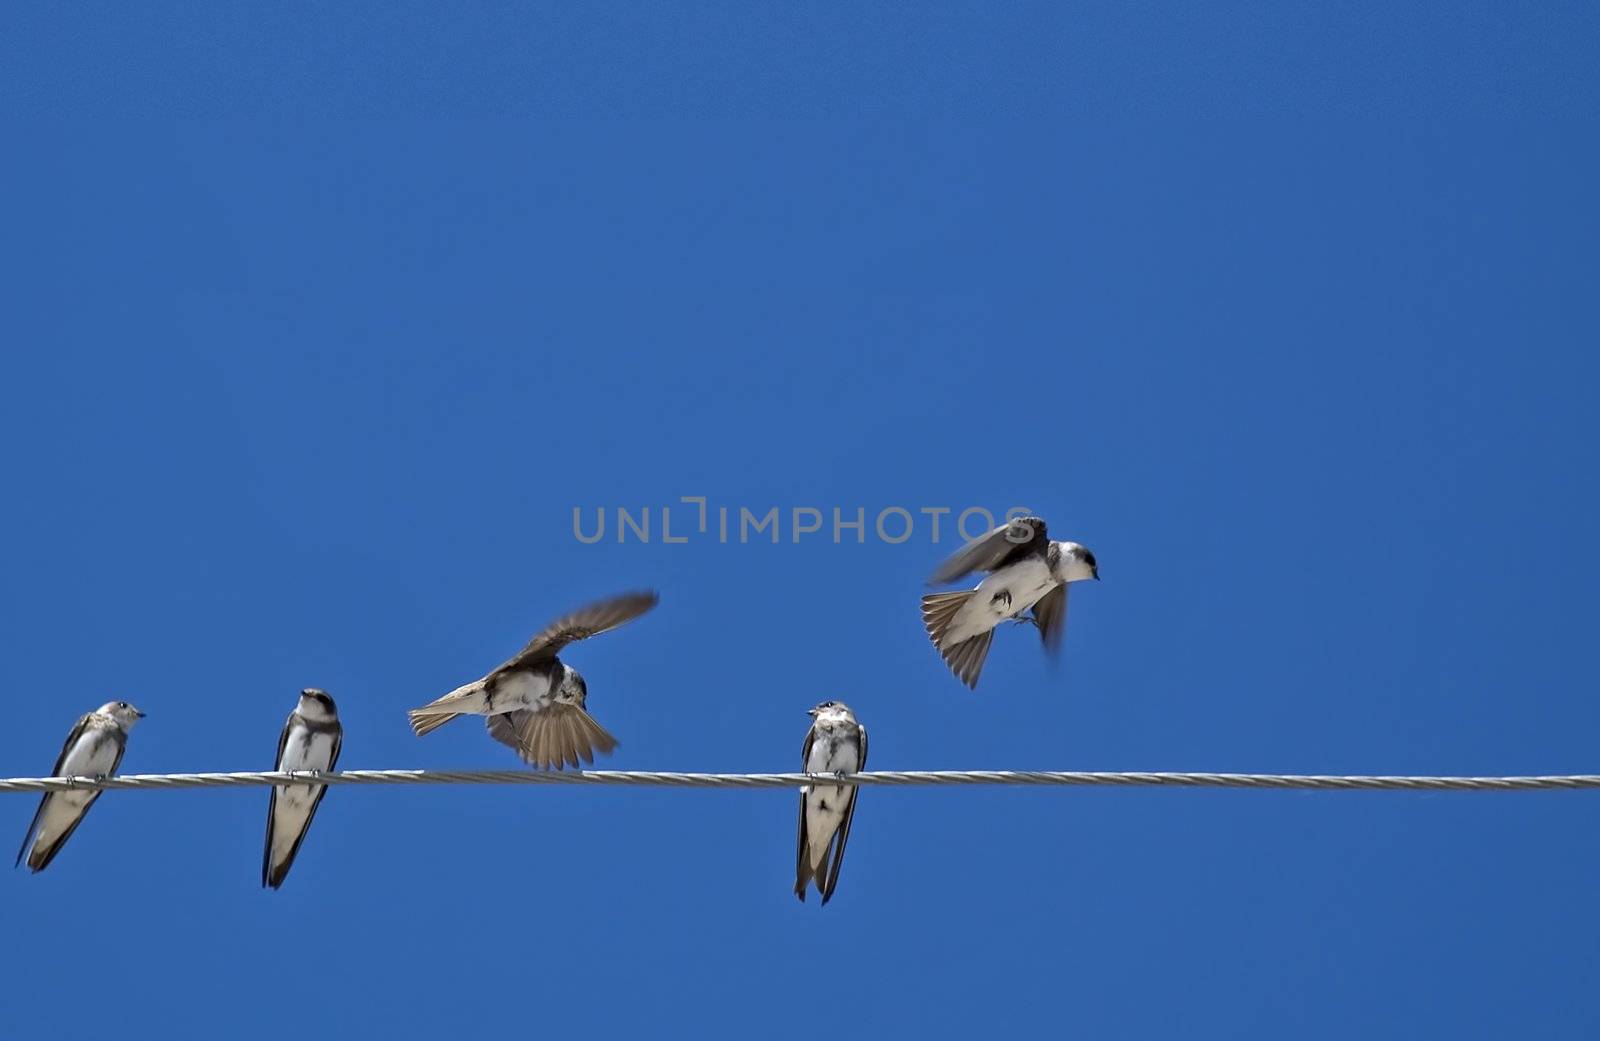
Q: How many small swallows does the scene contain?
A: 5